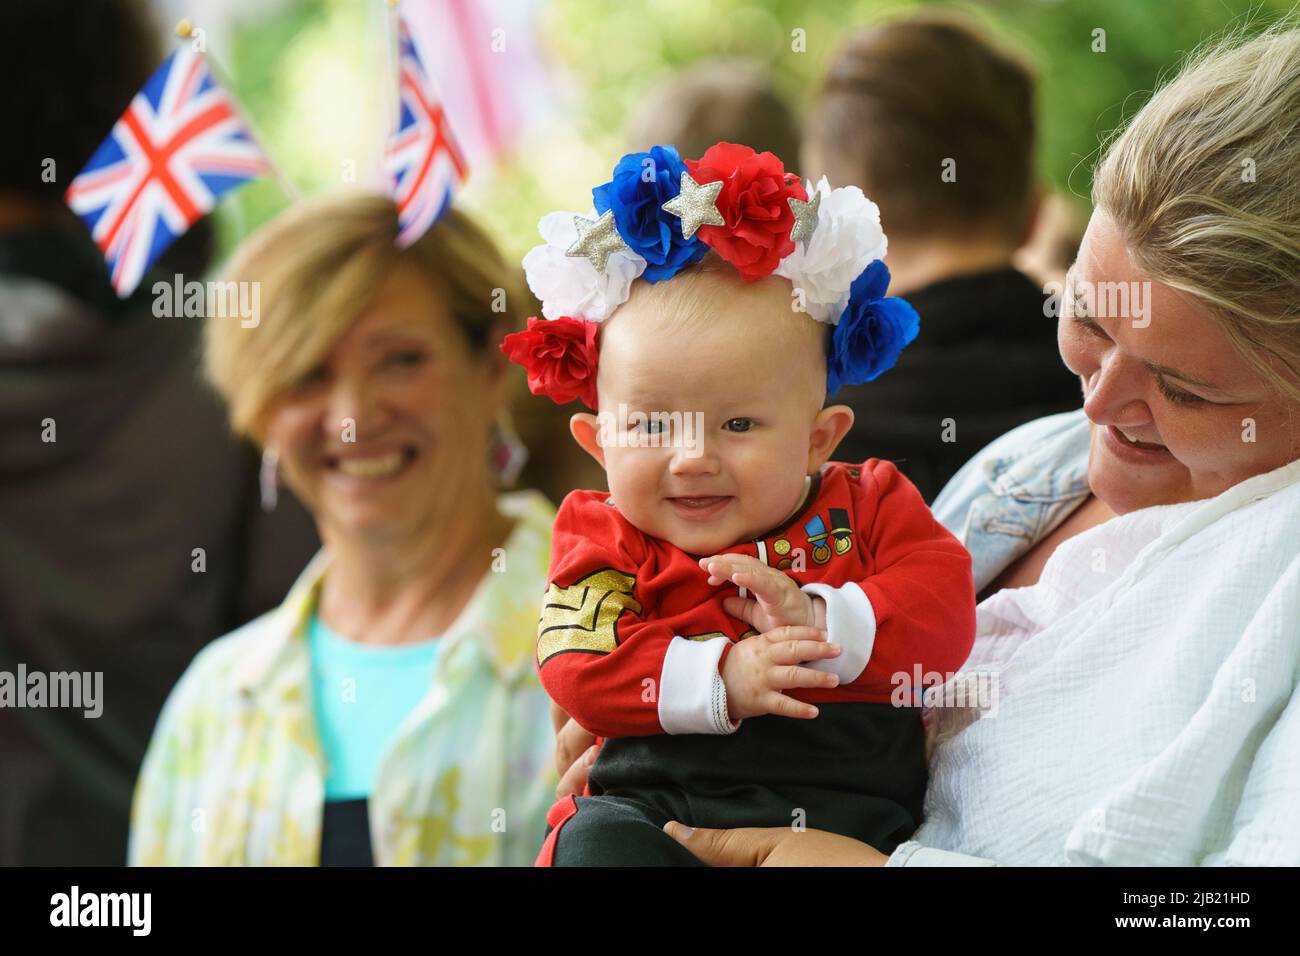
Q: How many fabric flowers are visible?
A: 6